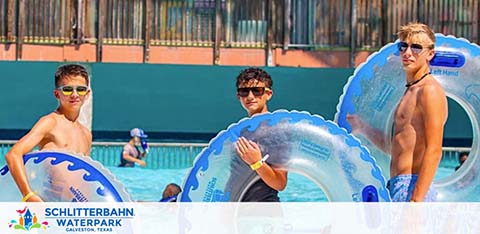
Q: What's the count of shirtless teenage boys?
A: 2